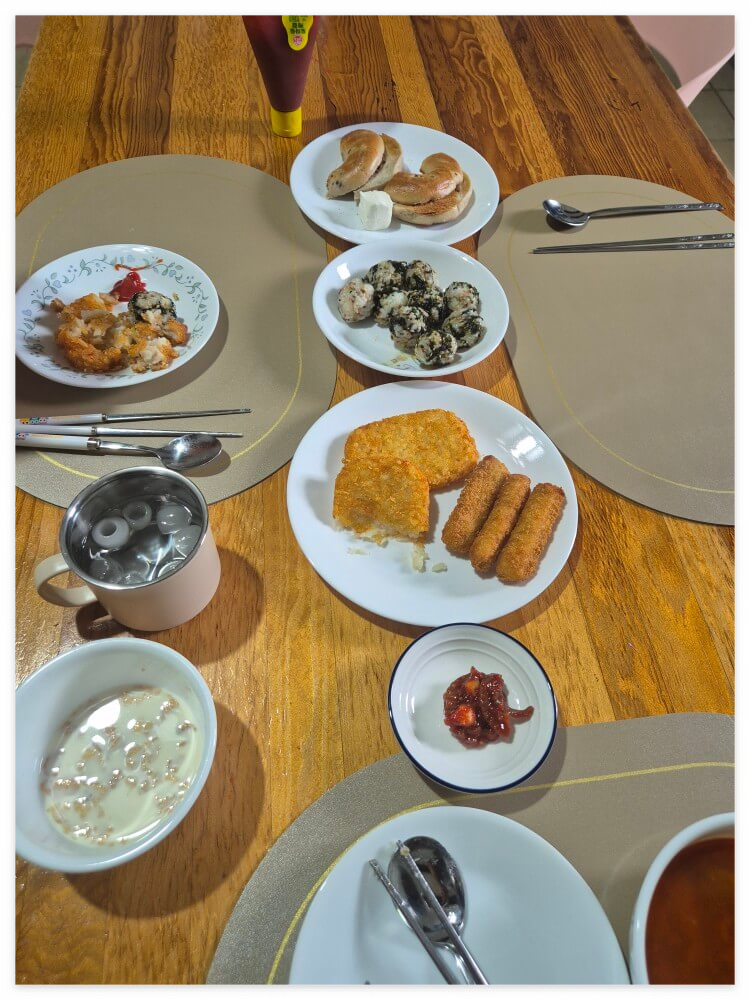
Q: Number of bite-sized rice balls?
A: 10